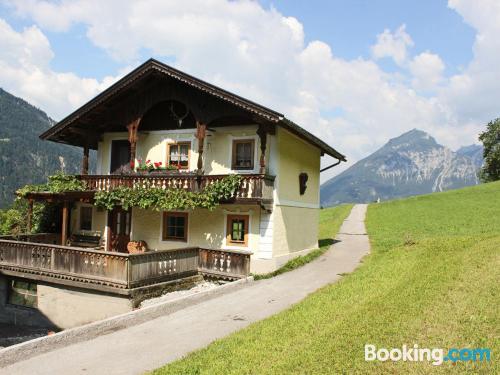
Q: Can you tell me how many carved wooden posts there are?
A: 4